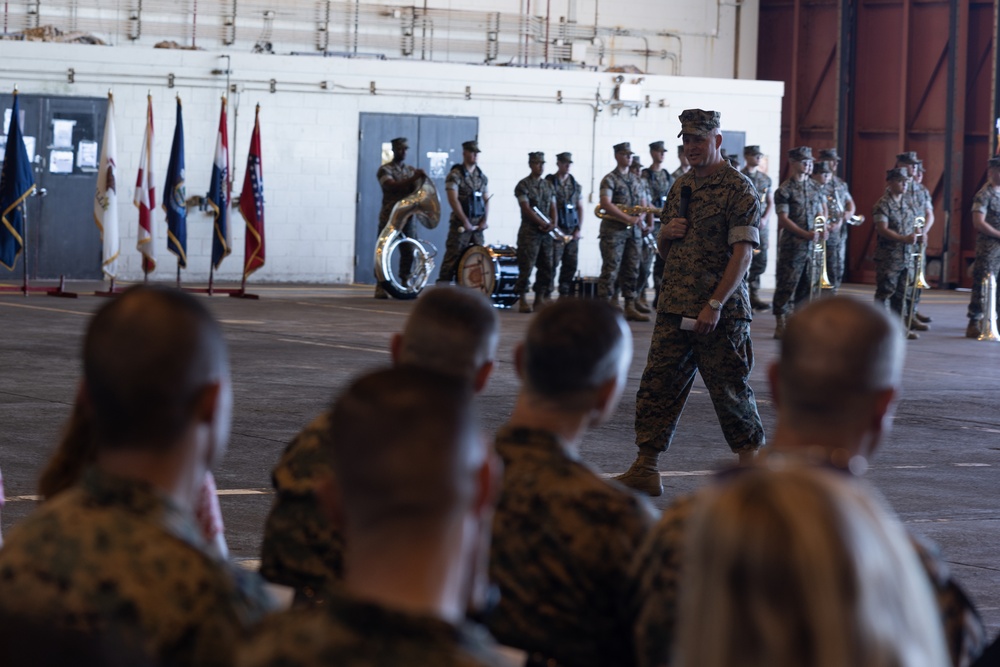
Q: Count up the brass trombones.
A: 2